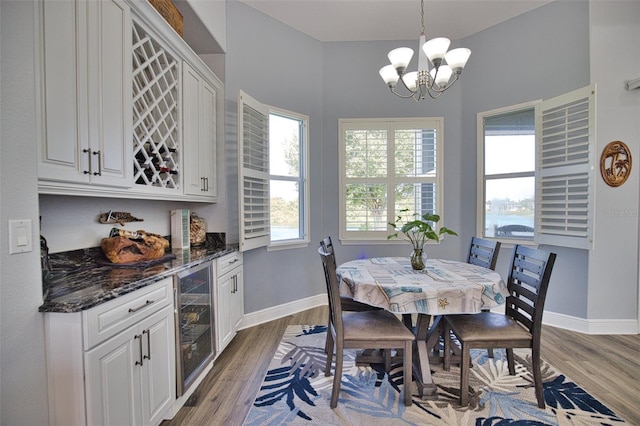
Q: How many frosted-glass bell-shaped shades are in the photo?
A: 6